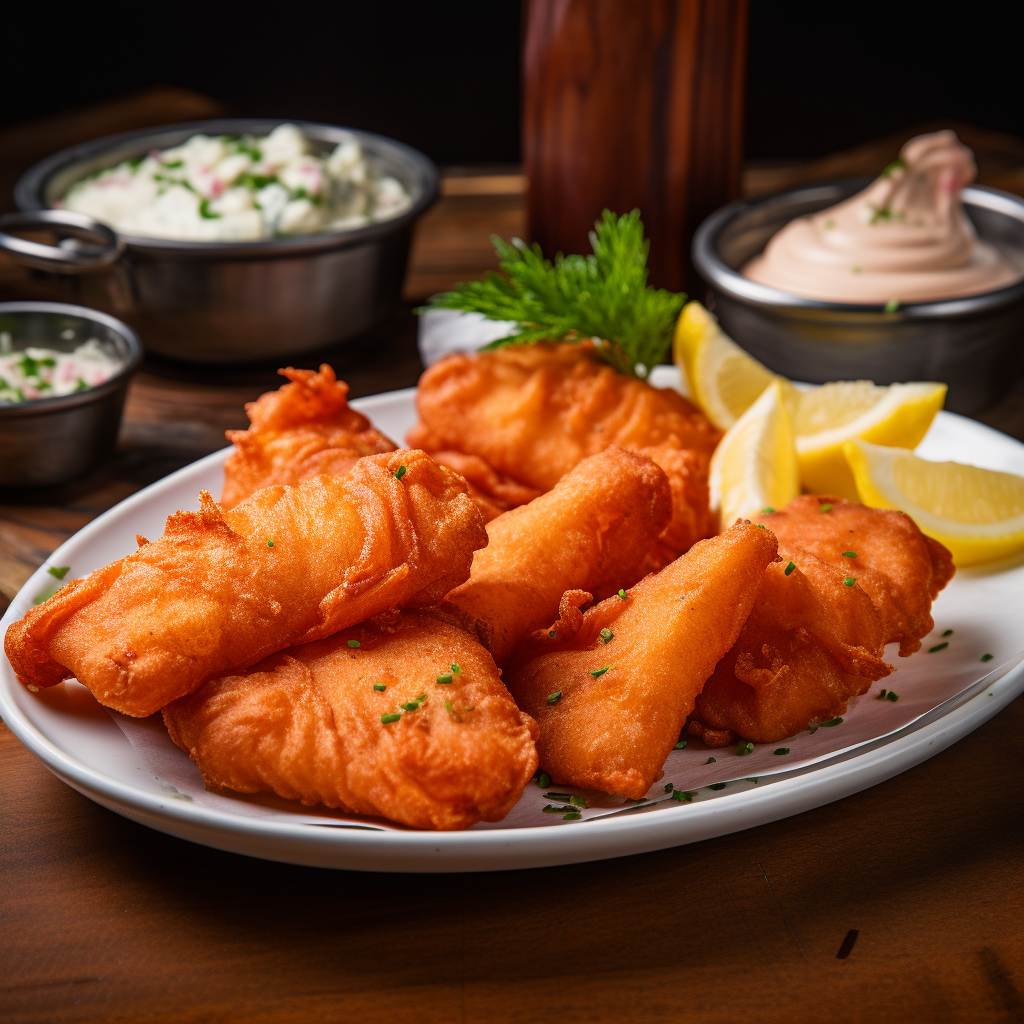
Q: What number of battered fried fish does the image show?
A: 7